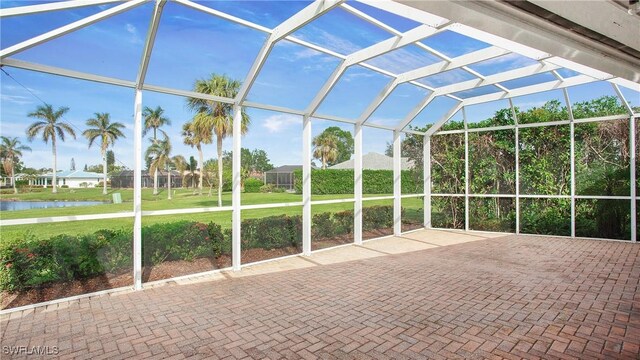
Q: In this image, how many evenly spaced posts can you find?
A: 10